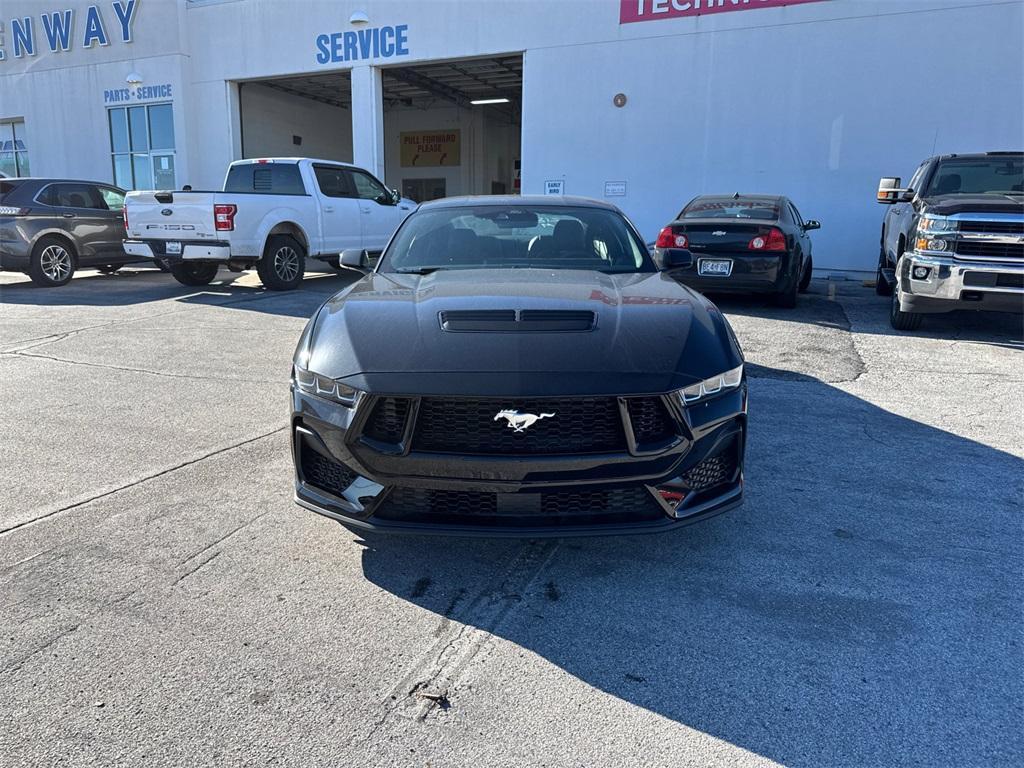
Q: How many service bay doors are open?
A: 2